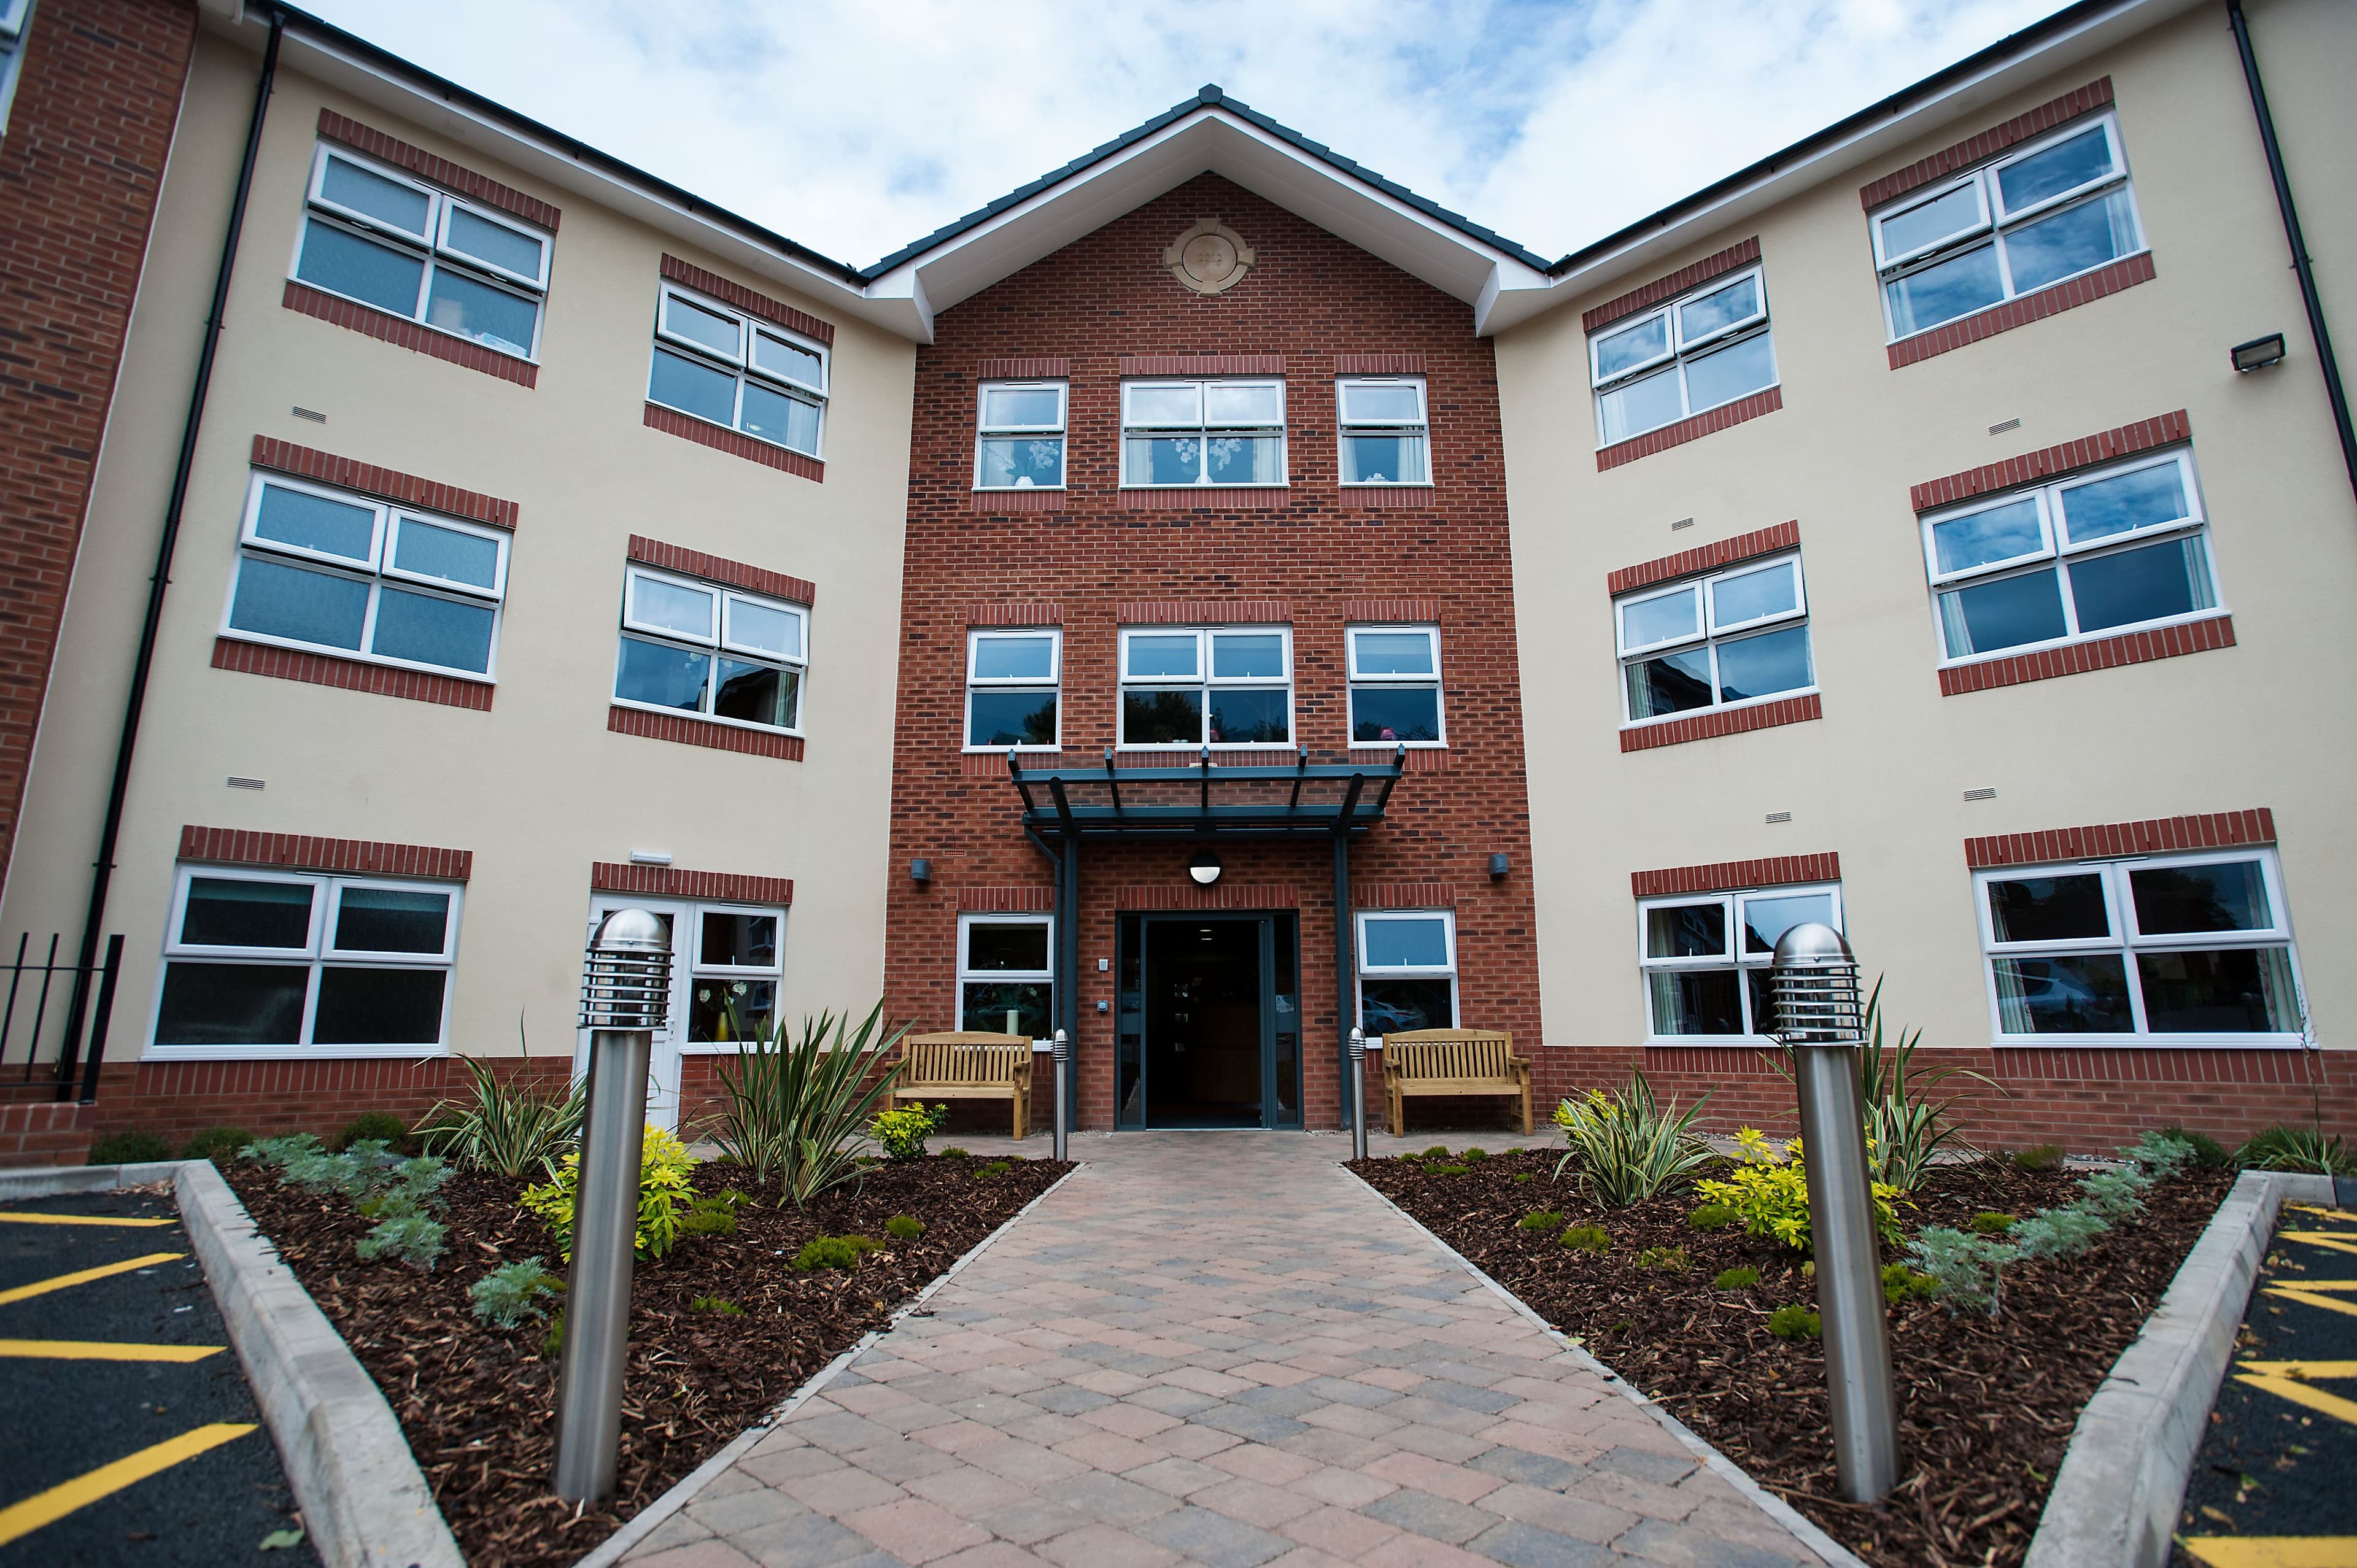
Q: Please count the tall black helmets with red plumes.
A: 0